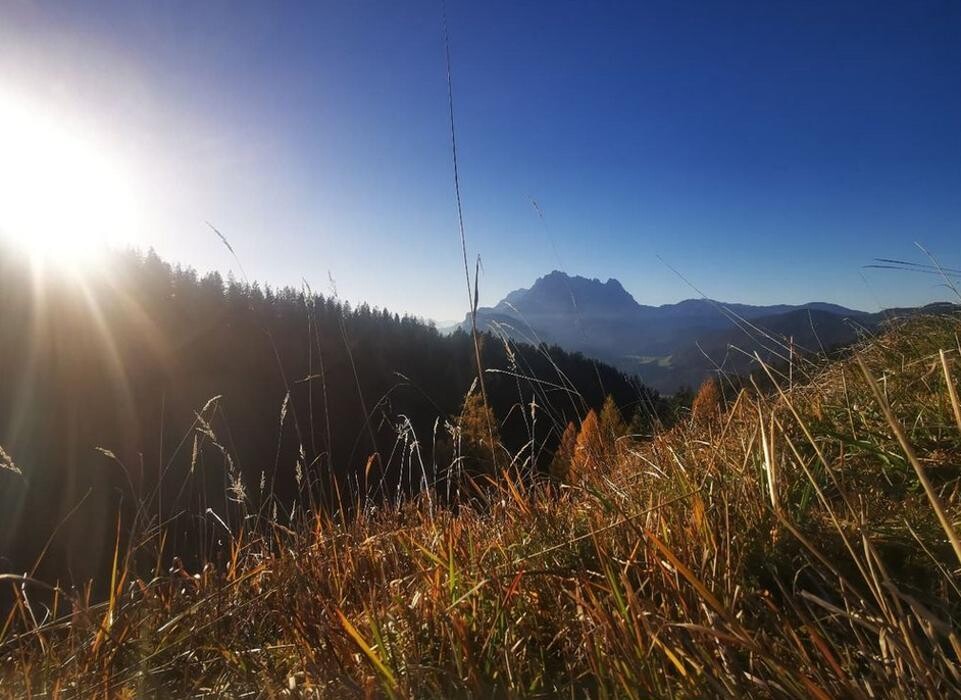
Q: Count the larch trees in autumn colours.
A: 5